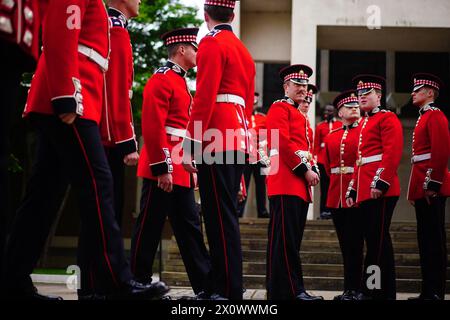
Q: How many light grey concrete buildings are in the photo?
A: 1